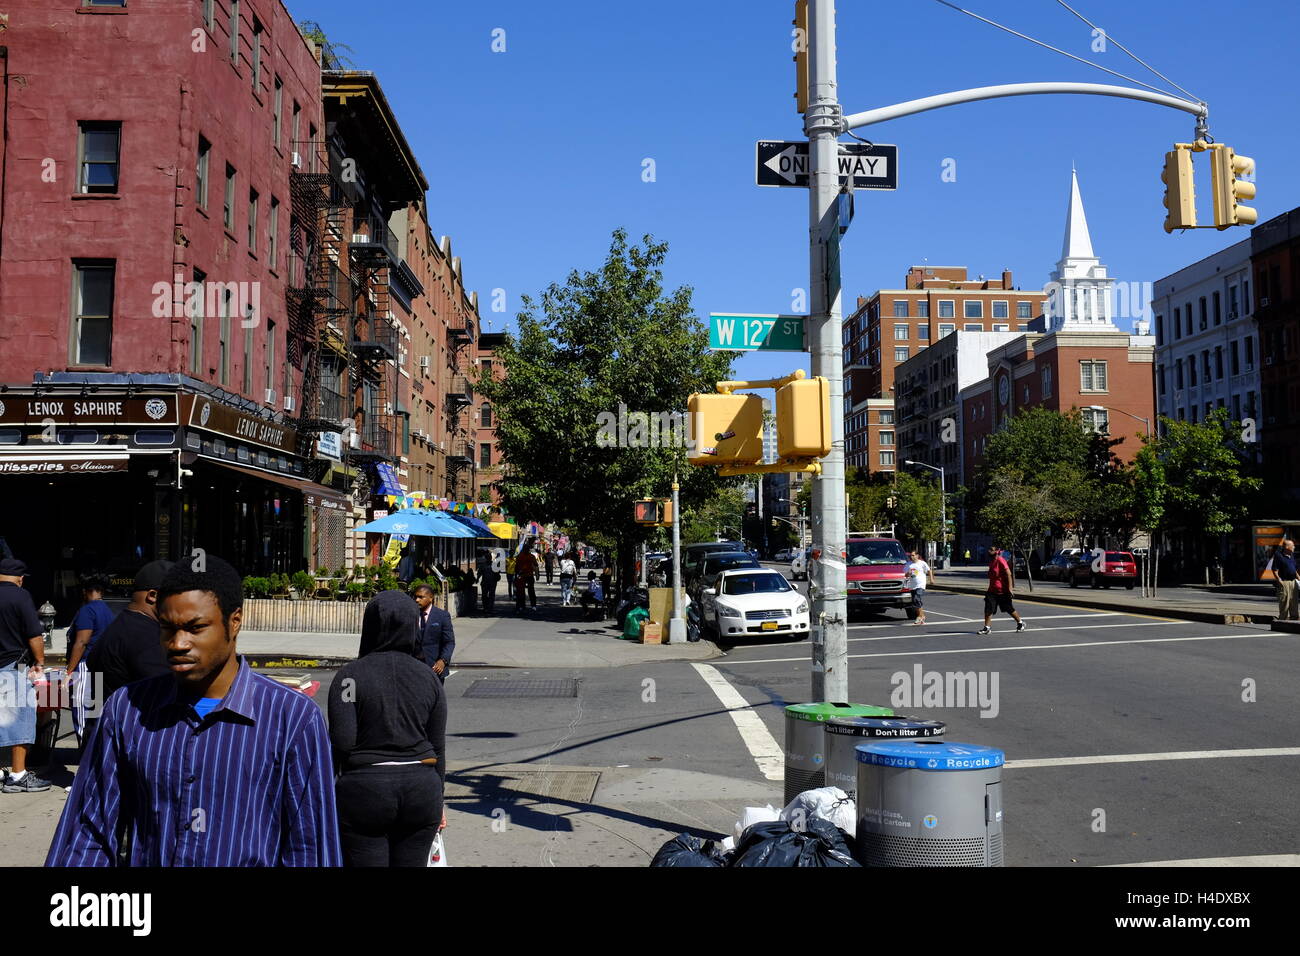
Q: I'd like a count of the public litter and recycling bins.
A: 3